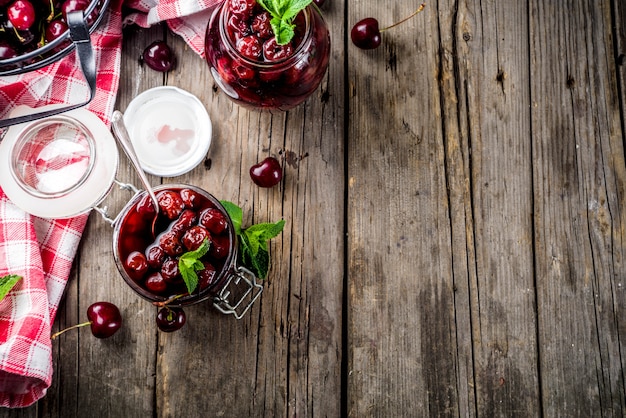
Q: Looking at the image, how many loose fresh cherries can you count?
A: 5